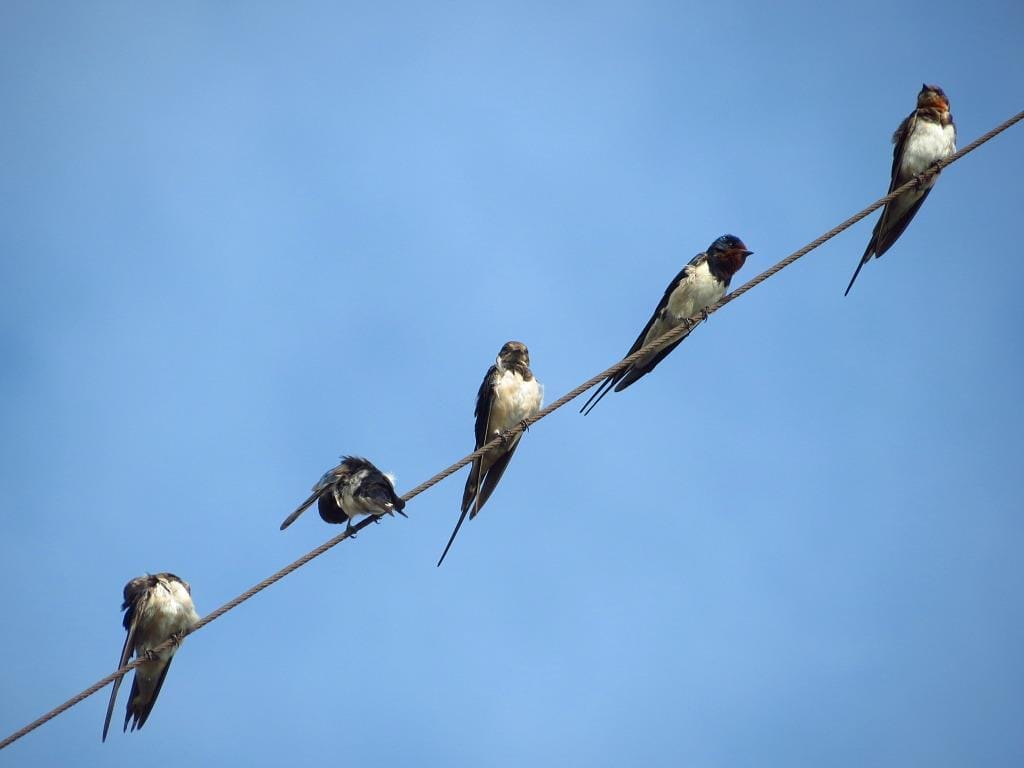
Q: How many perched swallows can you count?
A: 5